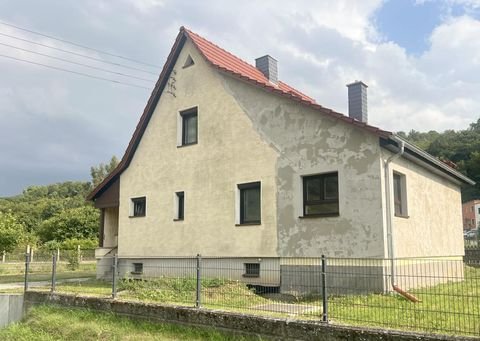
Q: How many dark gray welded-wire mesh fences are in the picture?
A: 1